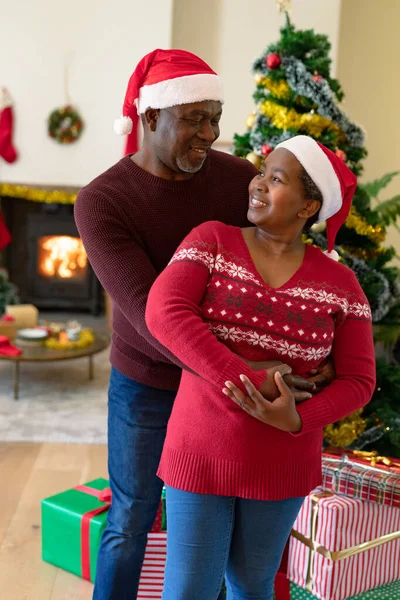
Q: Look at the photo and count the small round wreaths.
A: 1